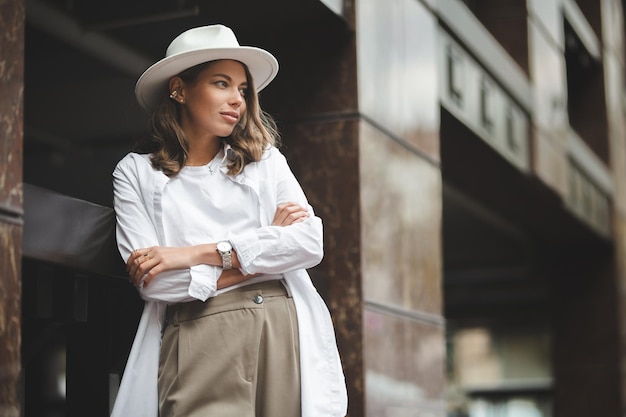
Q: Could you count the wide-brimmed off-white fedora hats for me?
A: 1